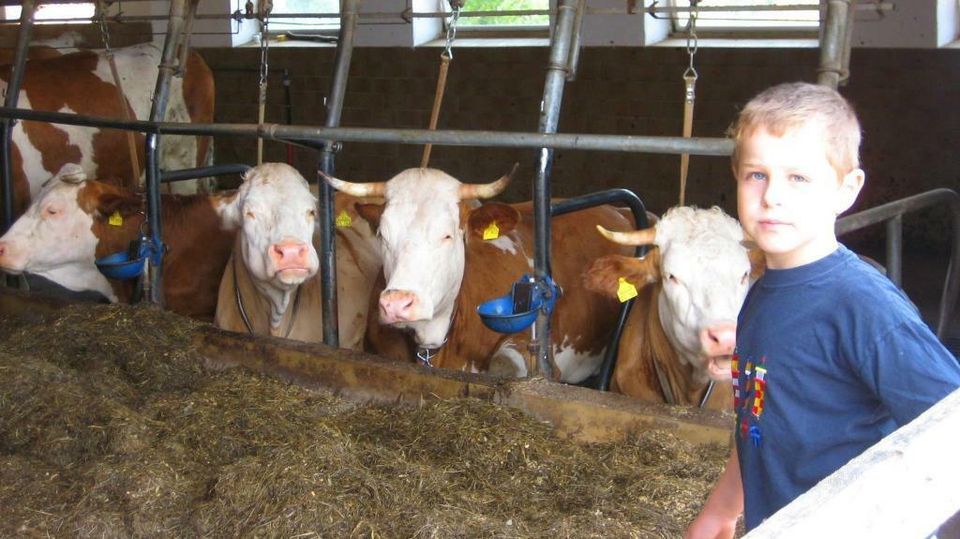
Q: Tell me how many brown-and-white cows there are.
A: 5